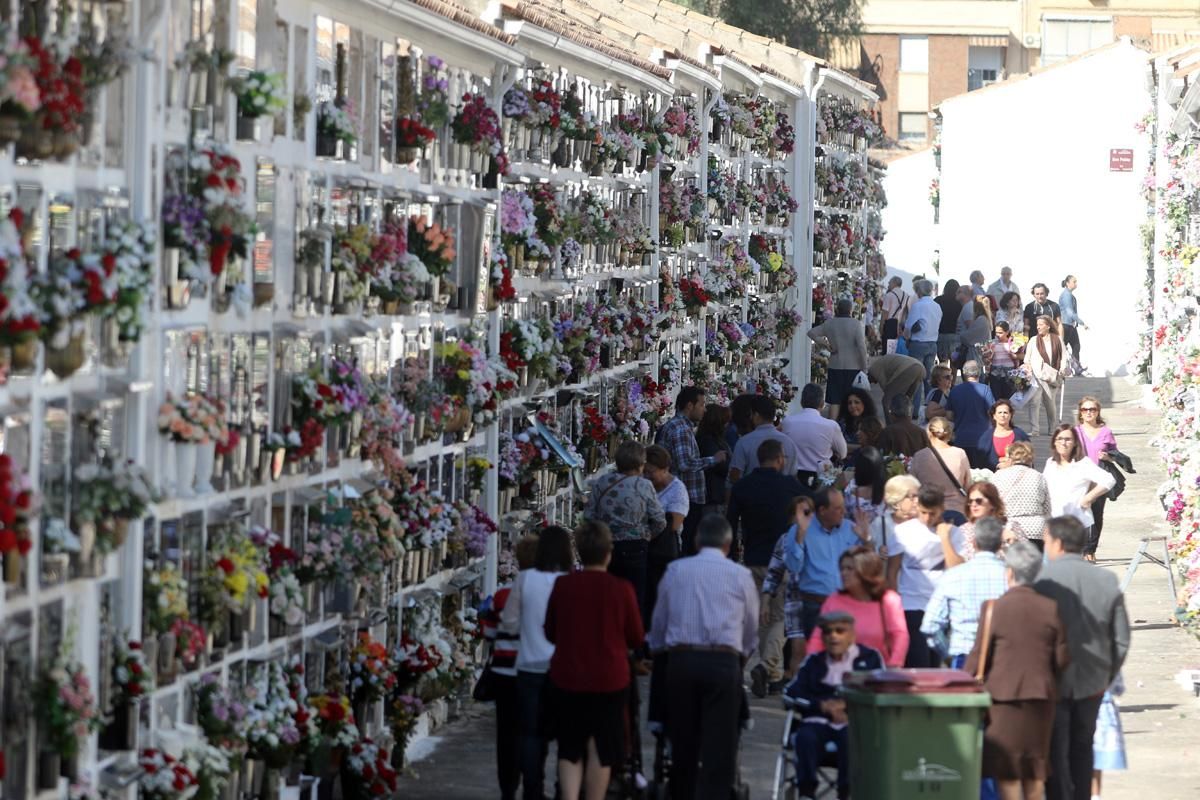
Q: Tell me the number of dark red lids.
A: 1